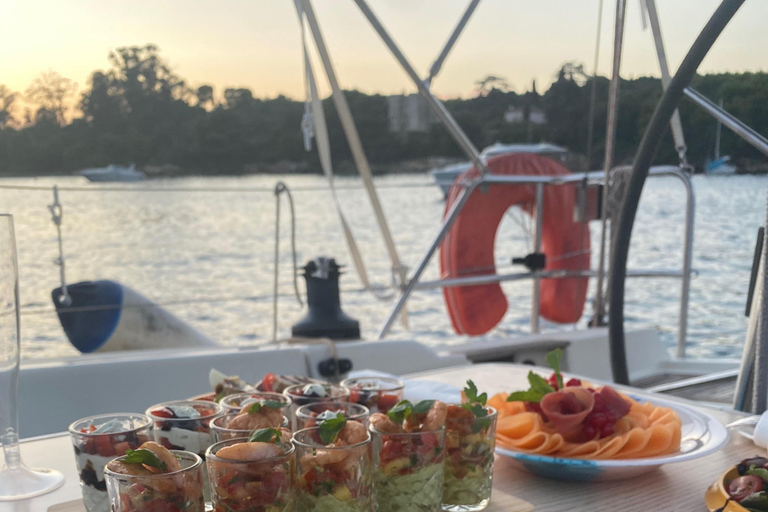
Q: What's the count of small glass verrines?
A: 12